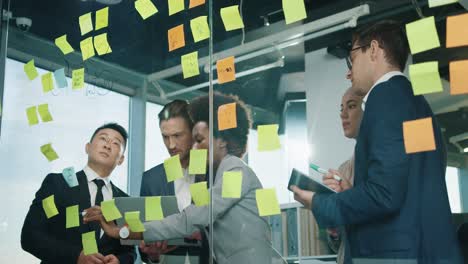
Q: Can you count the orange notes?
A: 7